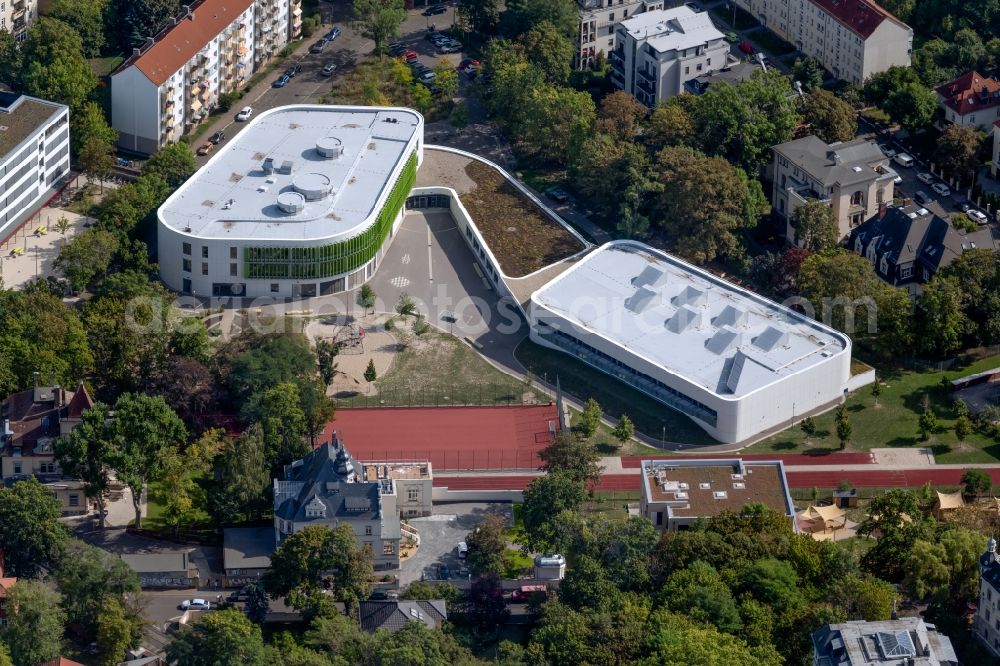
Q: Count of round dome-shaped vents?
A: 3